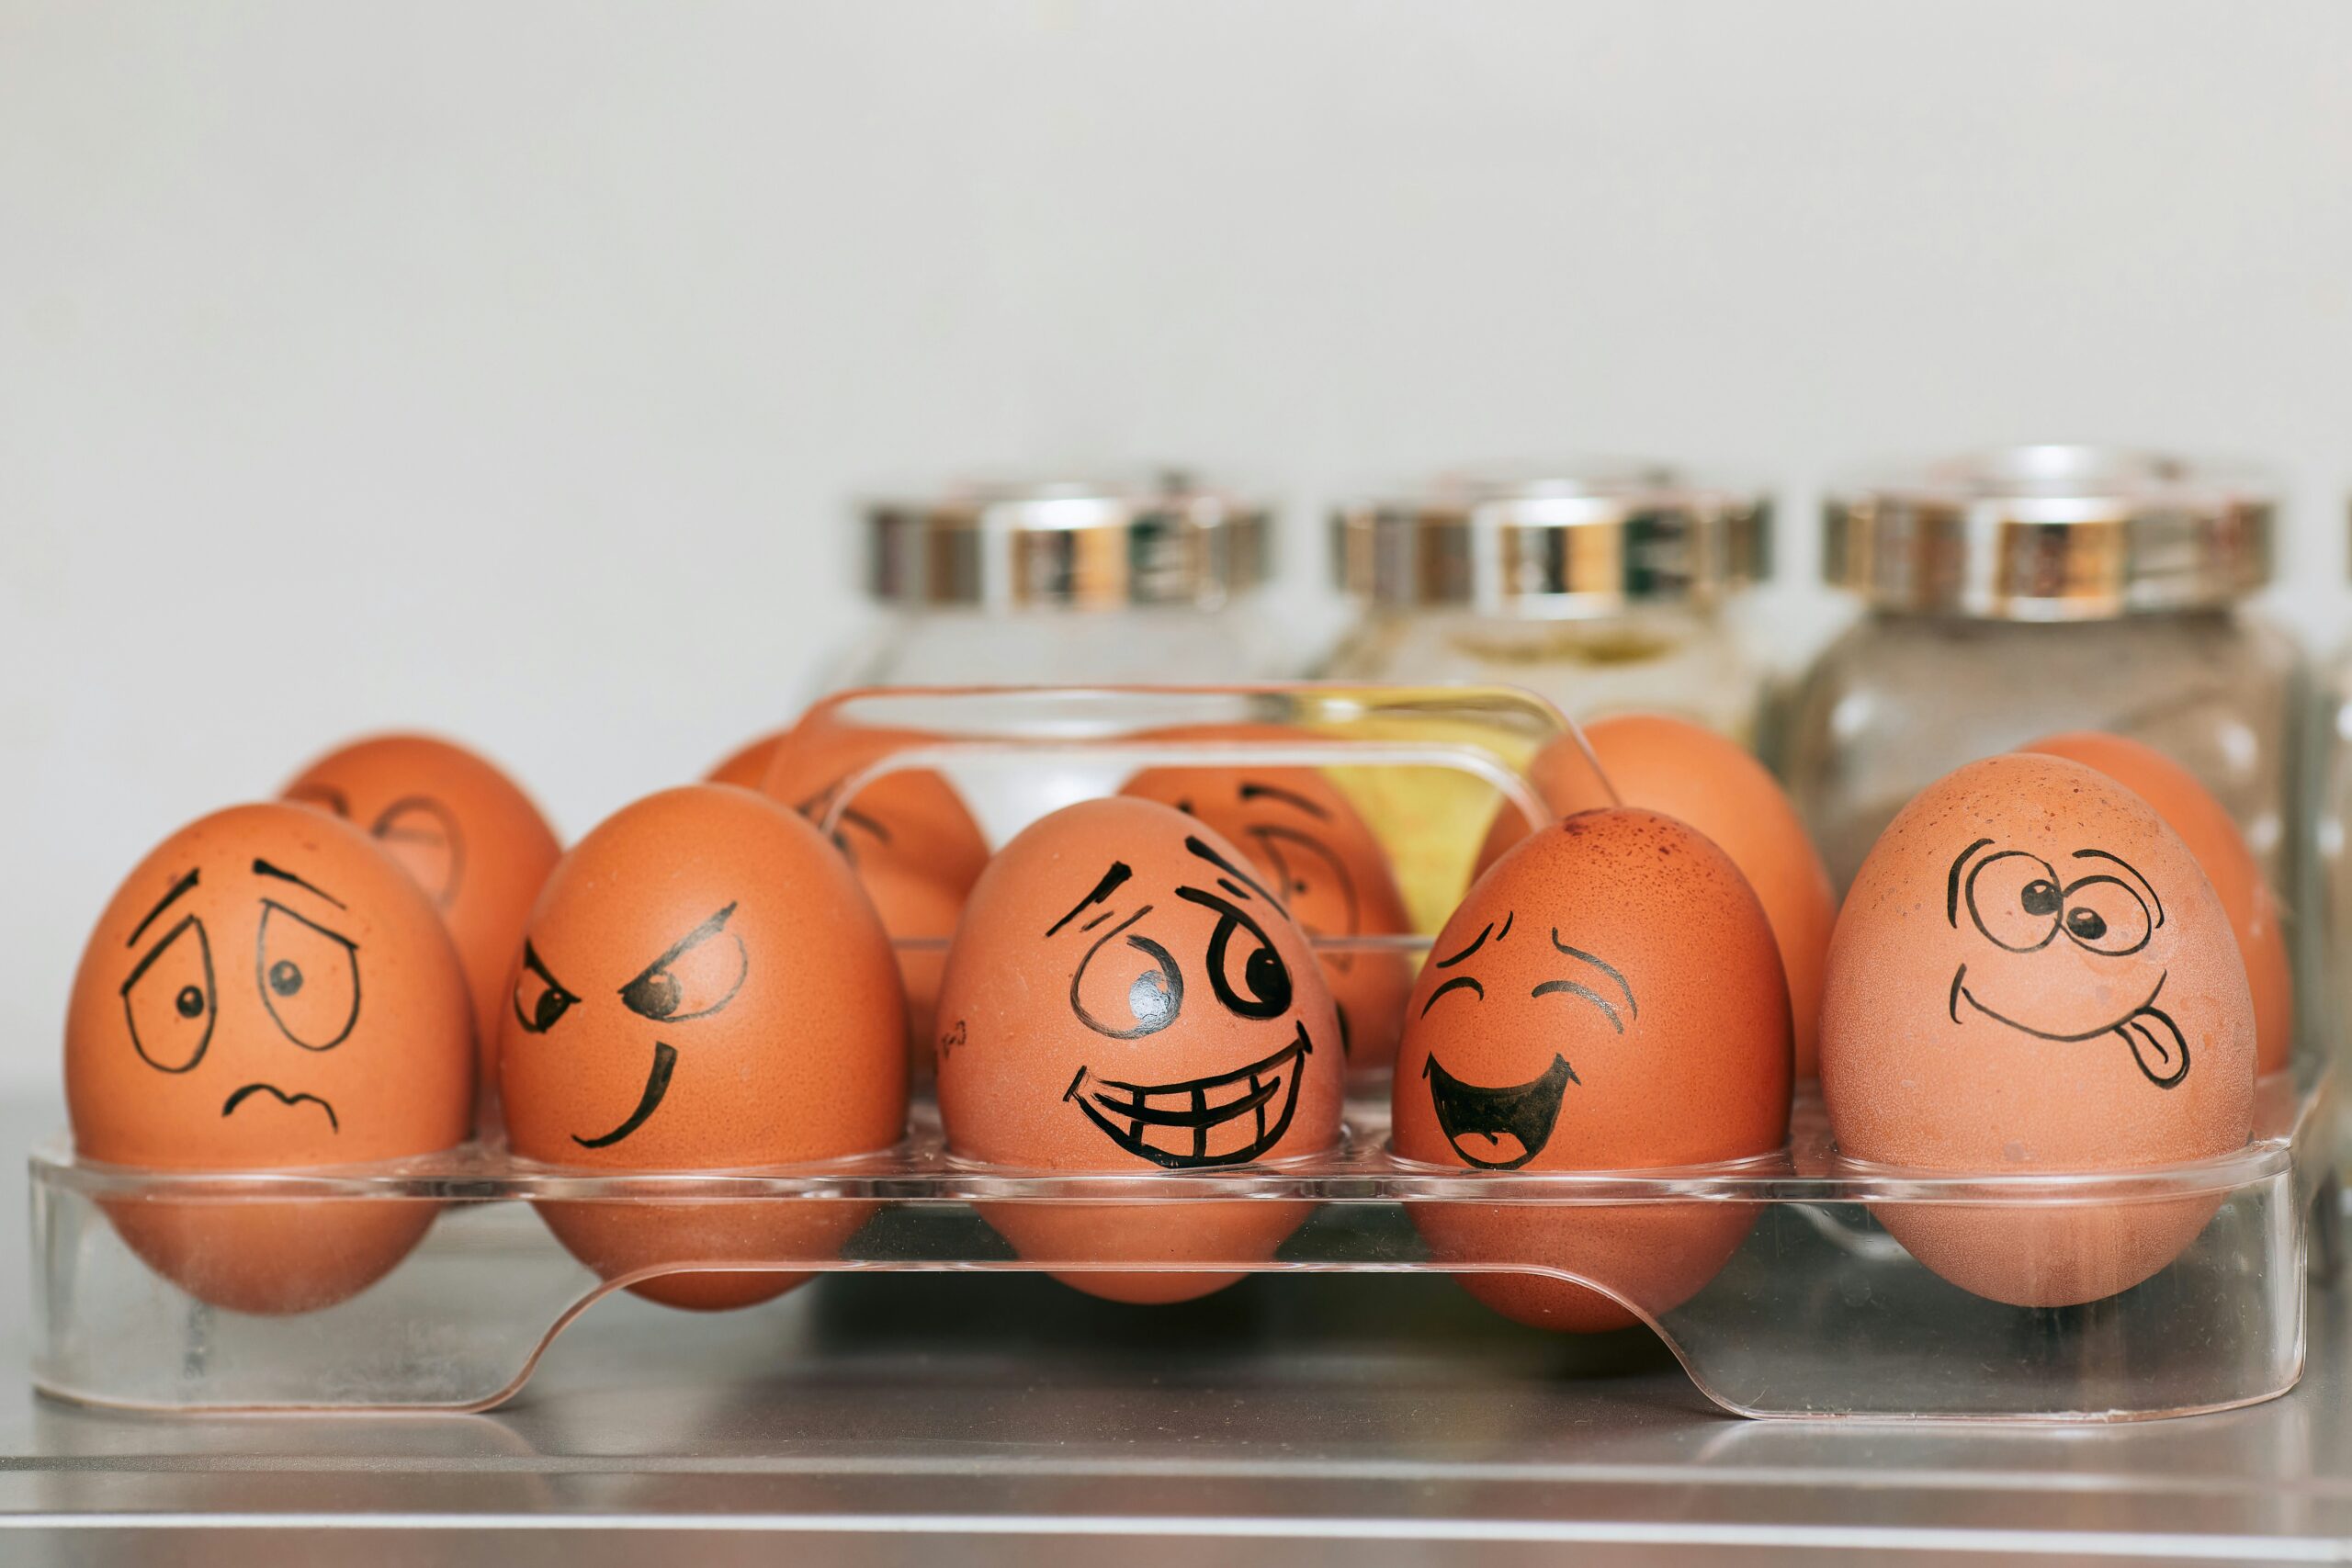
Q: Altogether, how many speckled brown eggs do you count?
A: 2